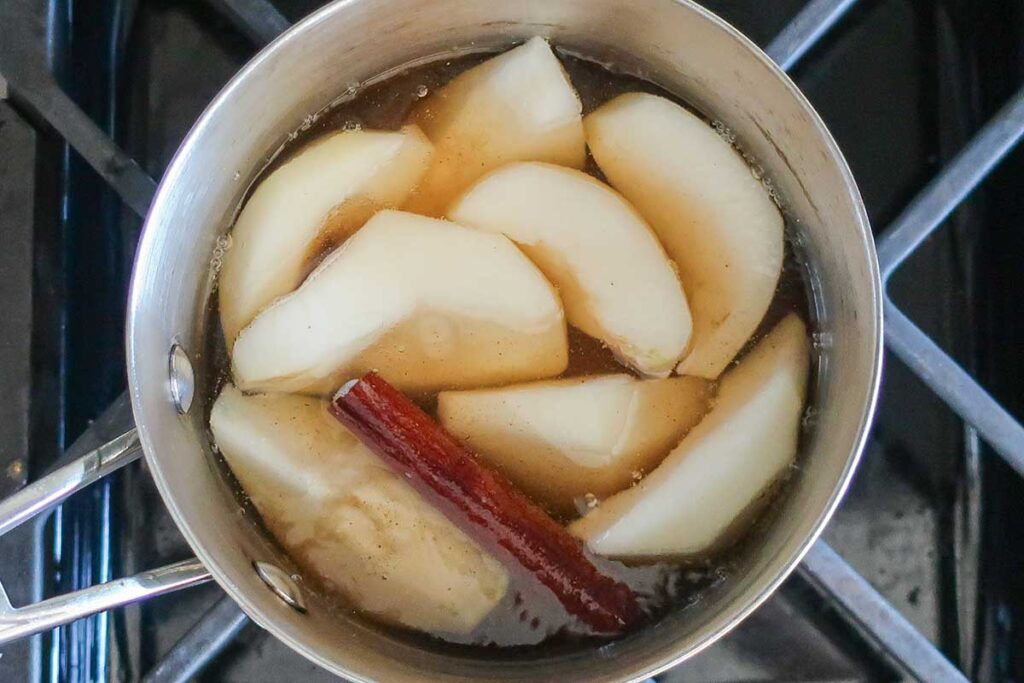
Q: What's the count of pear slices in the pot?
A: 8